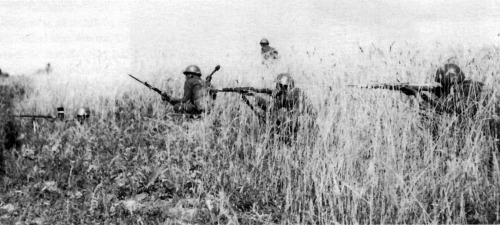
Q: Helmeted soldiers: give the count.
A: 5